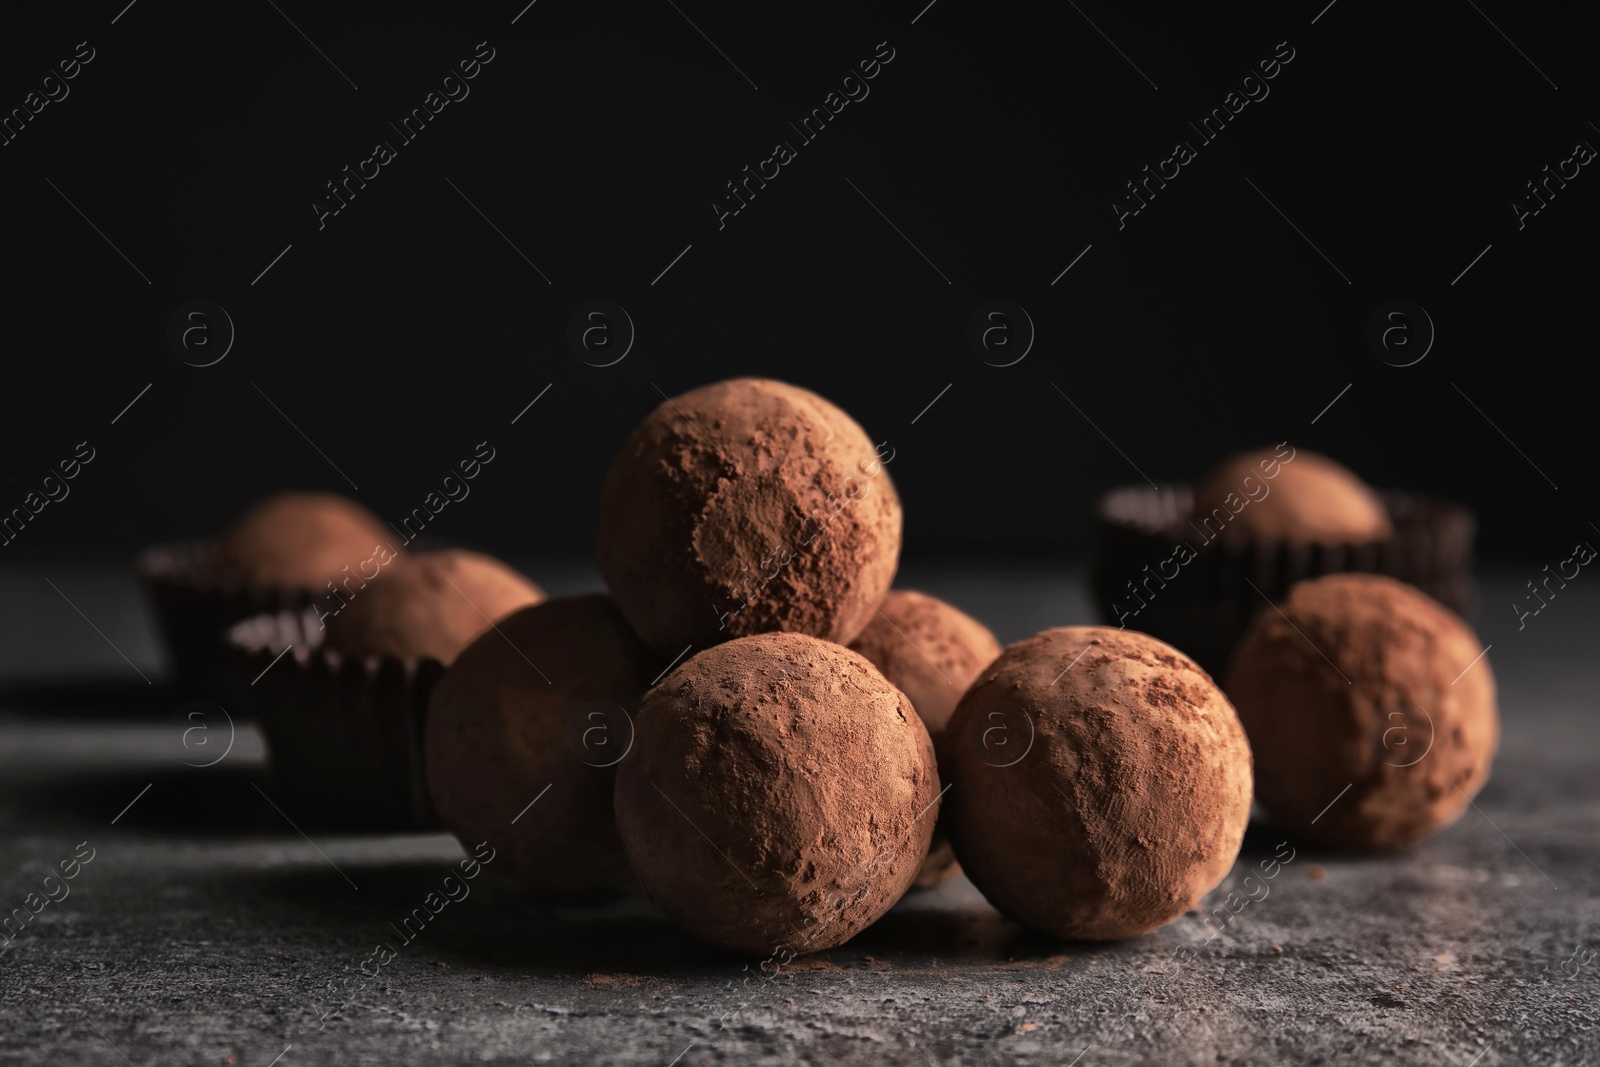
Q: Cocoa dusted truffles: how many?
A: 9